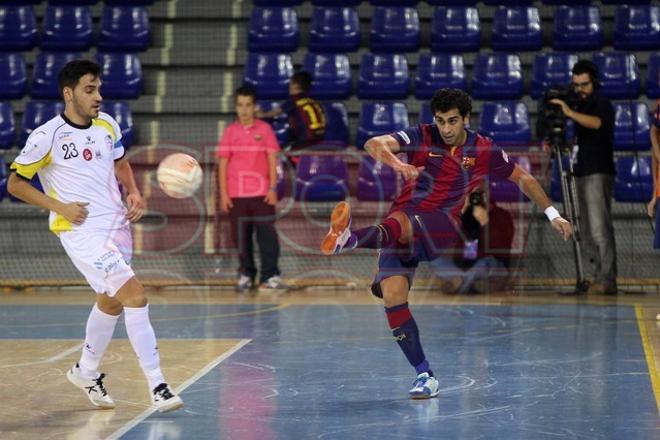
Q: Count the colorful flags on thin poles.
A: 0